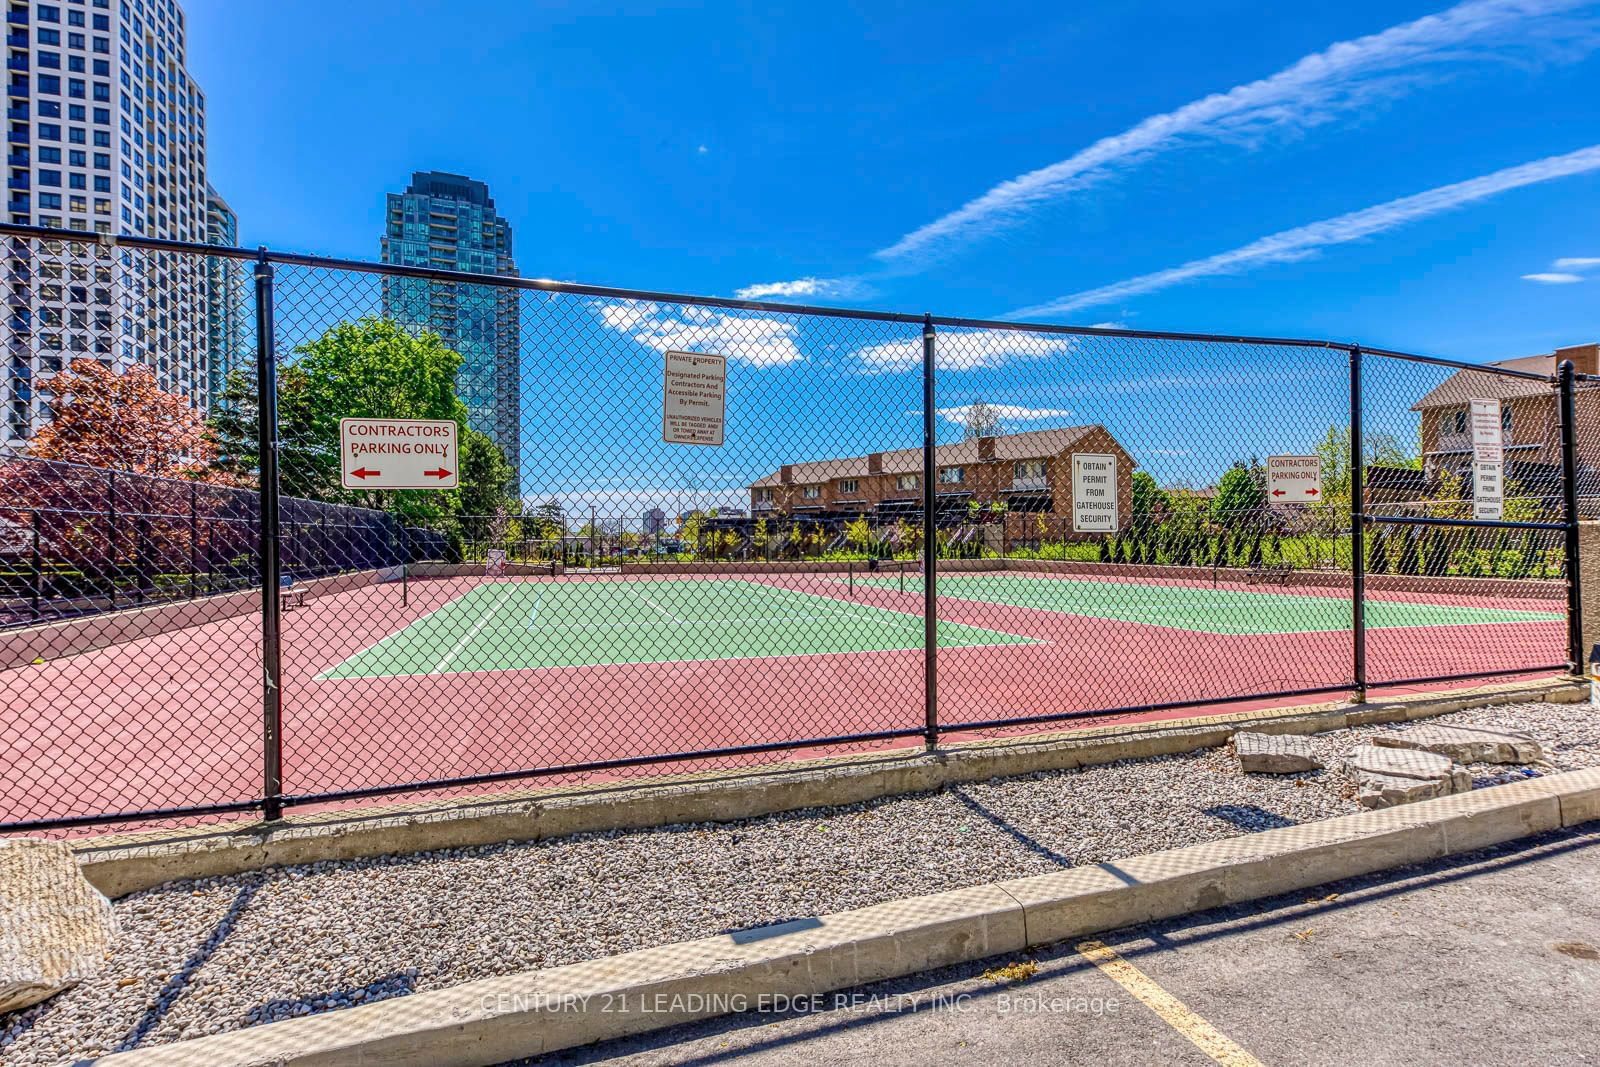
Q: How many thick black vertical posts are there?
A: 4